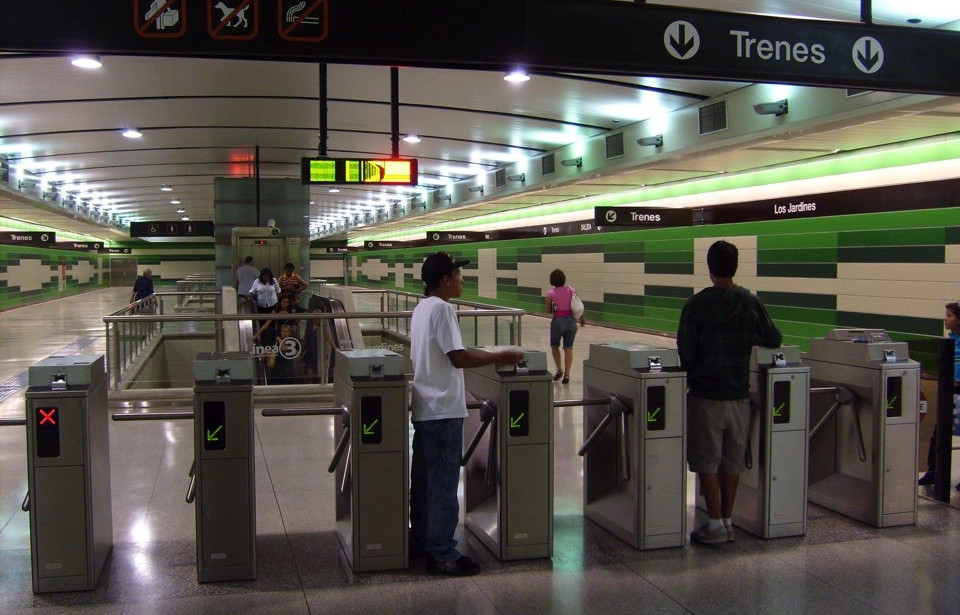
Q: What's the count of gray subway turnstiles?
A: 7